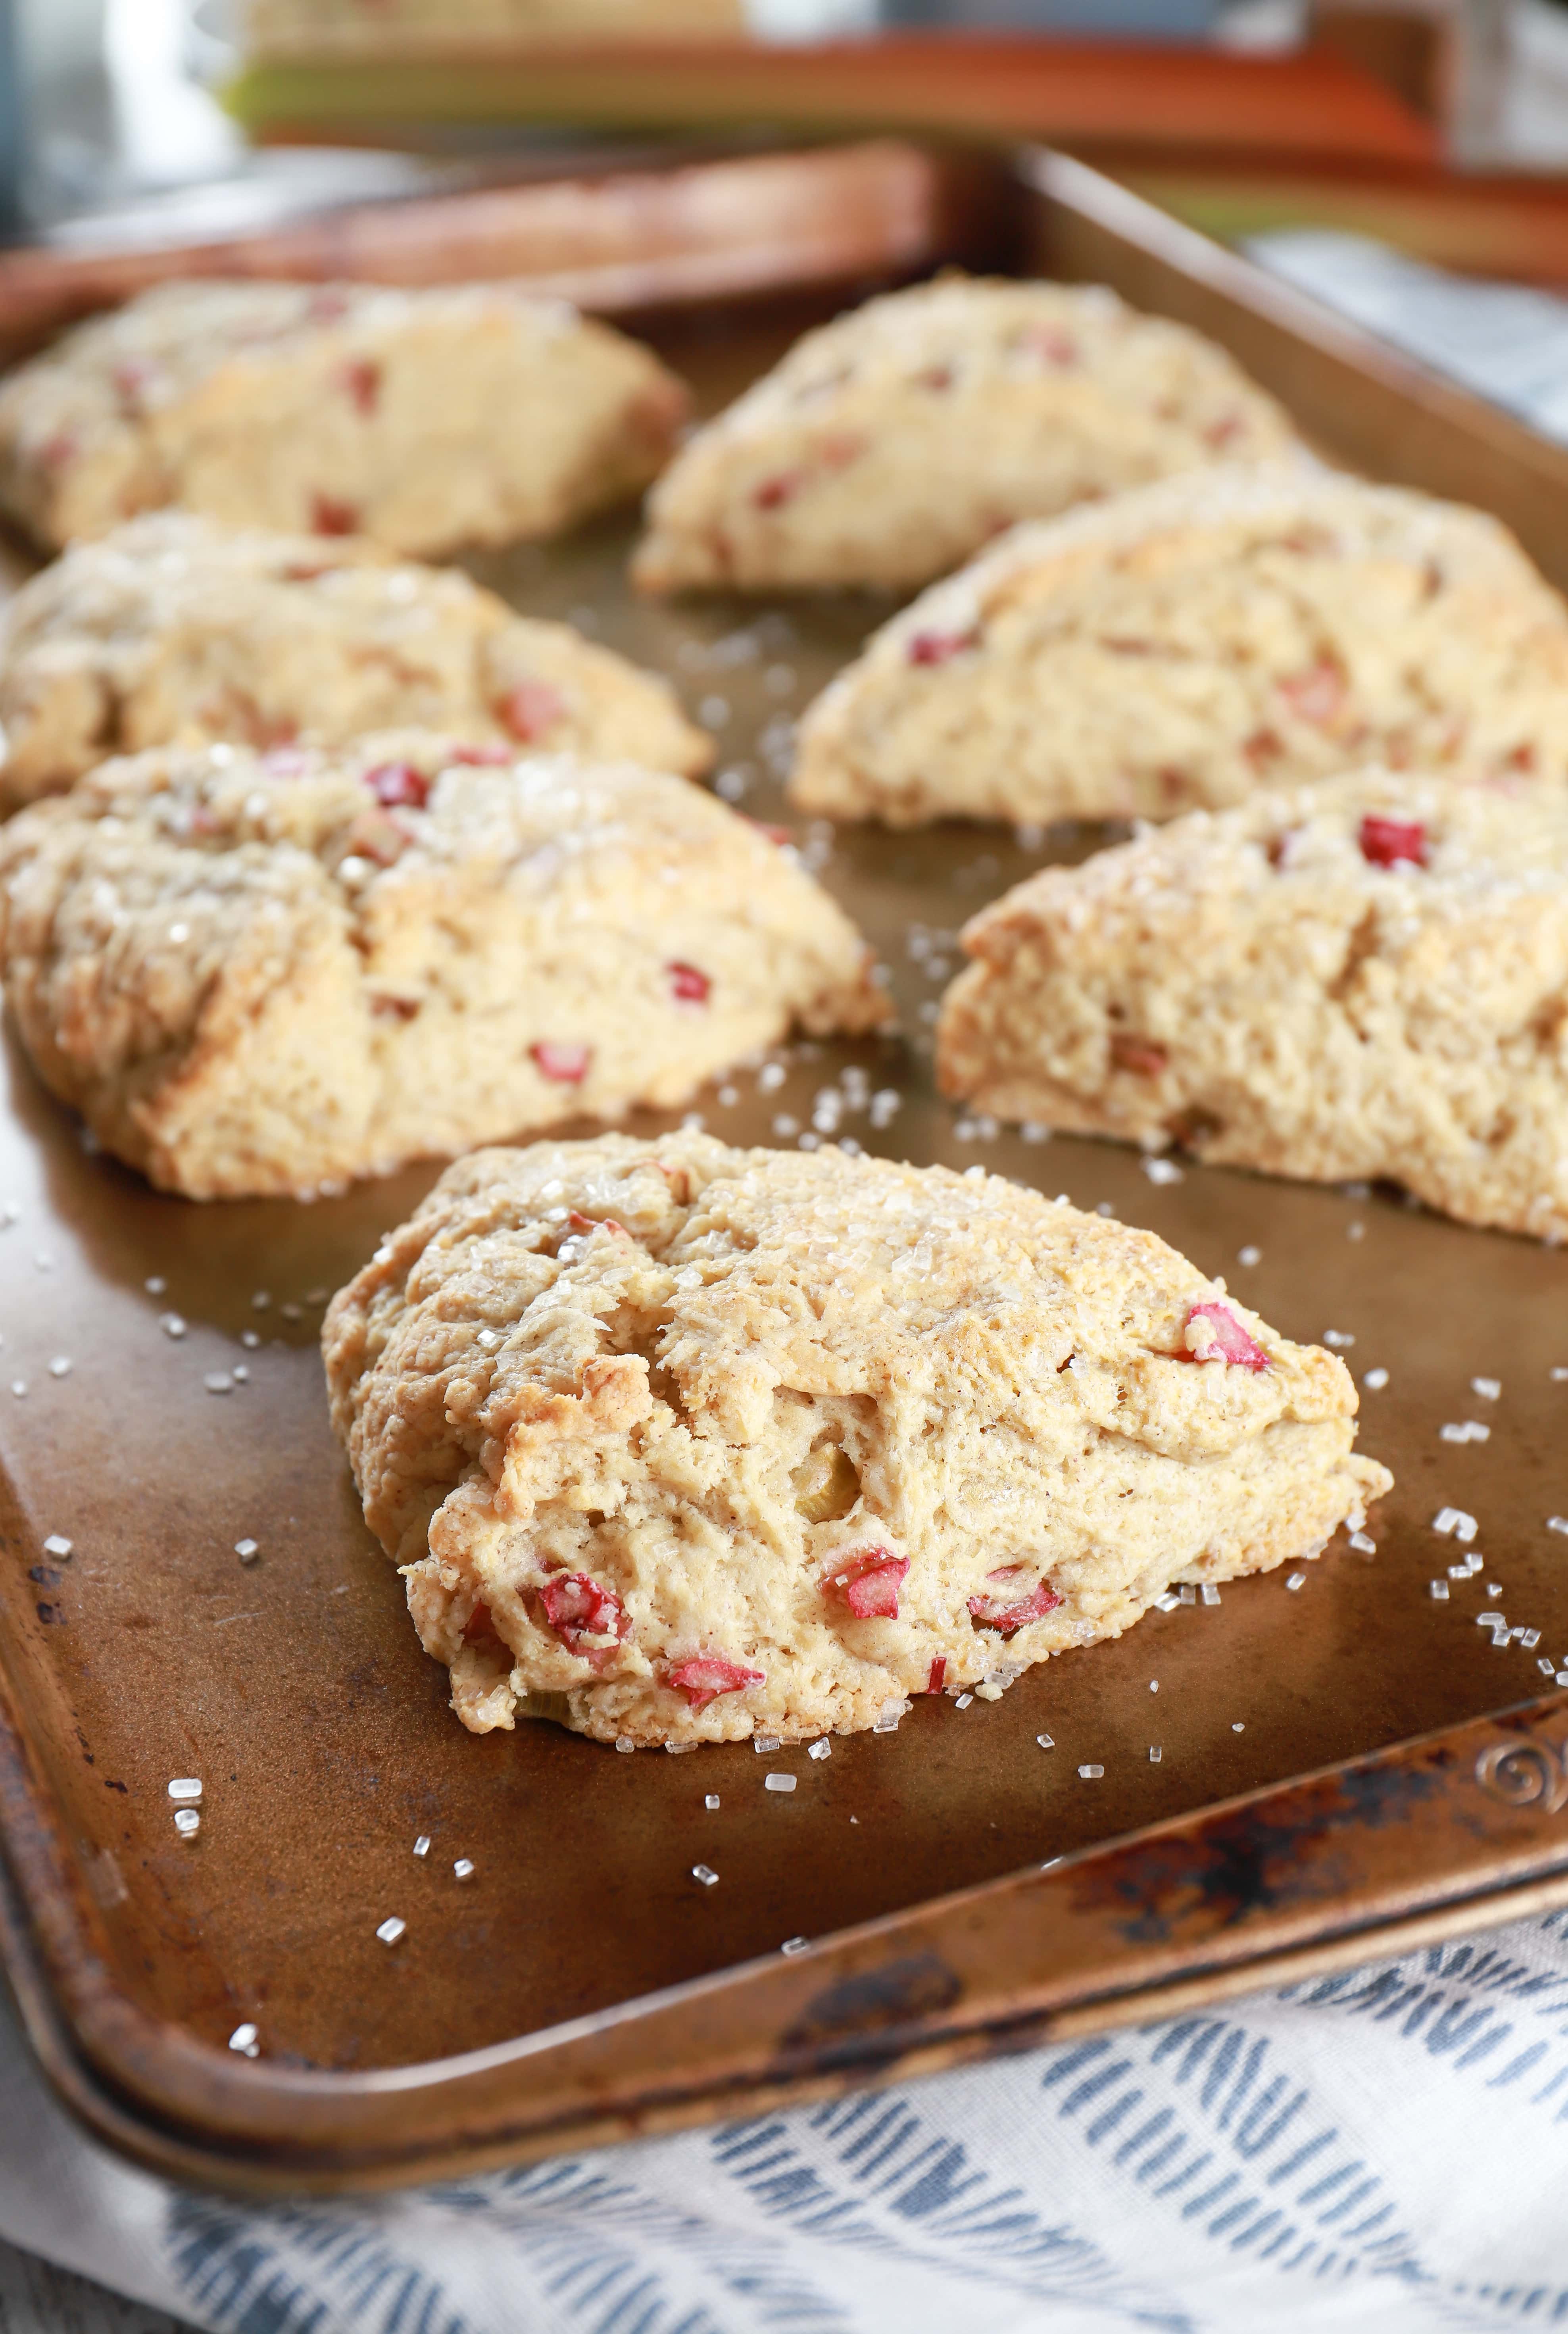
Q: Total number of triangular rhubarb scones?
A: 7